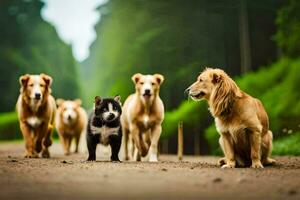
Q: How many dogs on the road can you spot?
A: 5